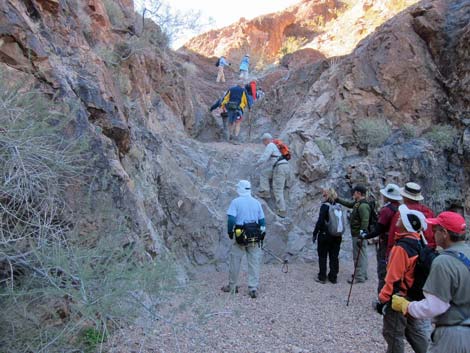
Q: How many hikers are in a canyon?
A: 12